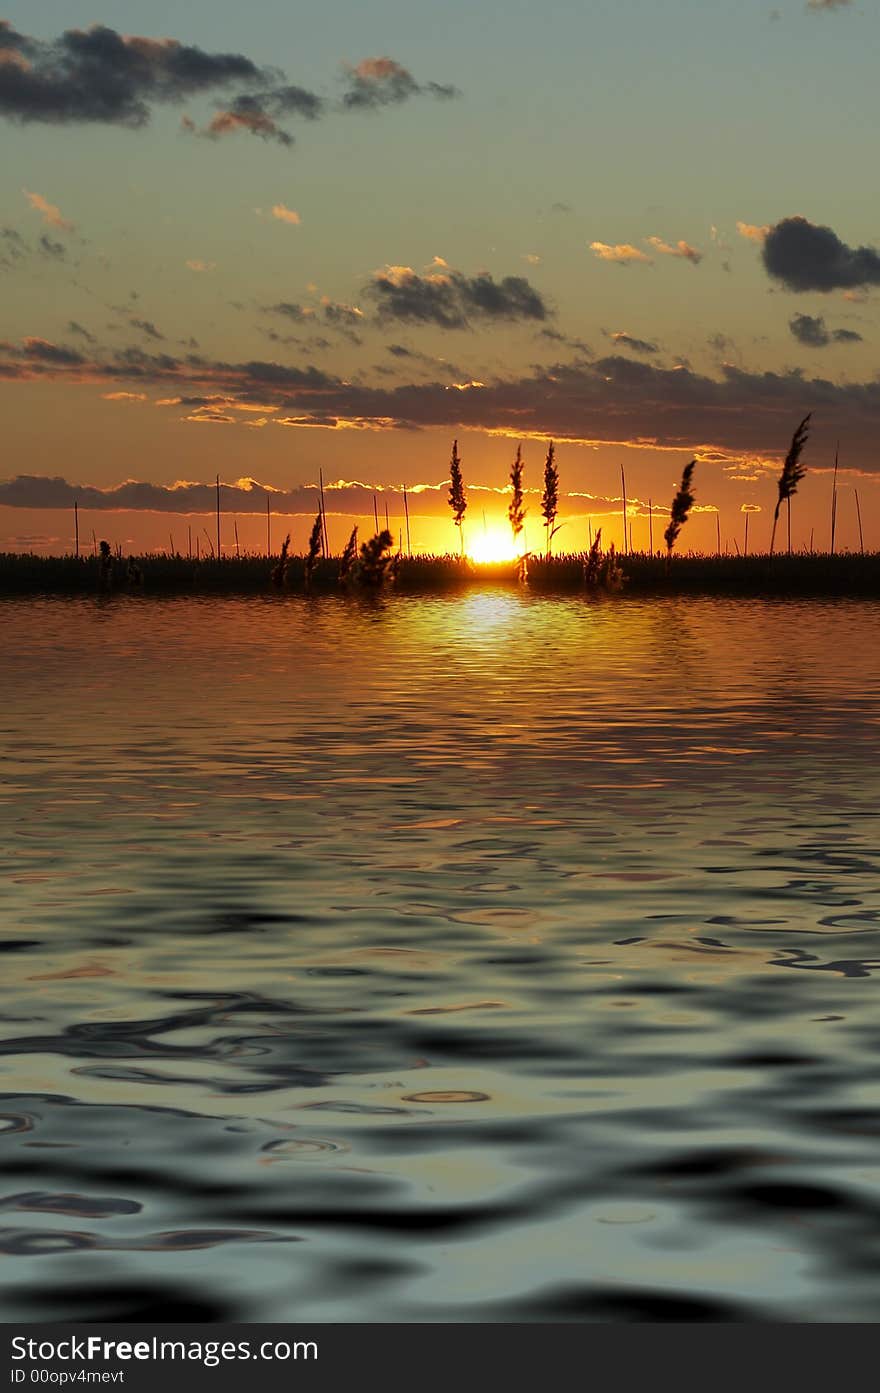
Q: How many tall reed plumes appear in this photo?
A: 5